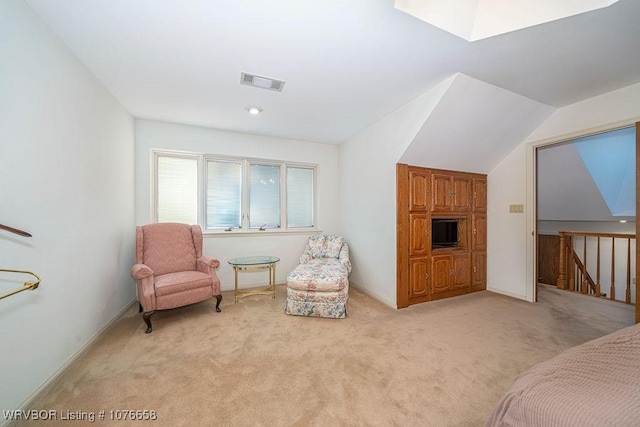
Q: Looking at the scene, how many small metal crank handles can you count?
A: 2